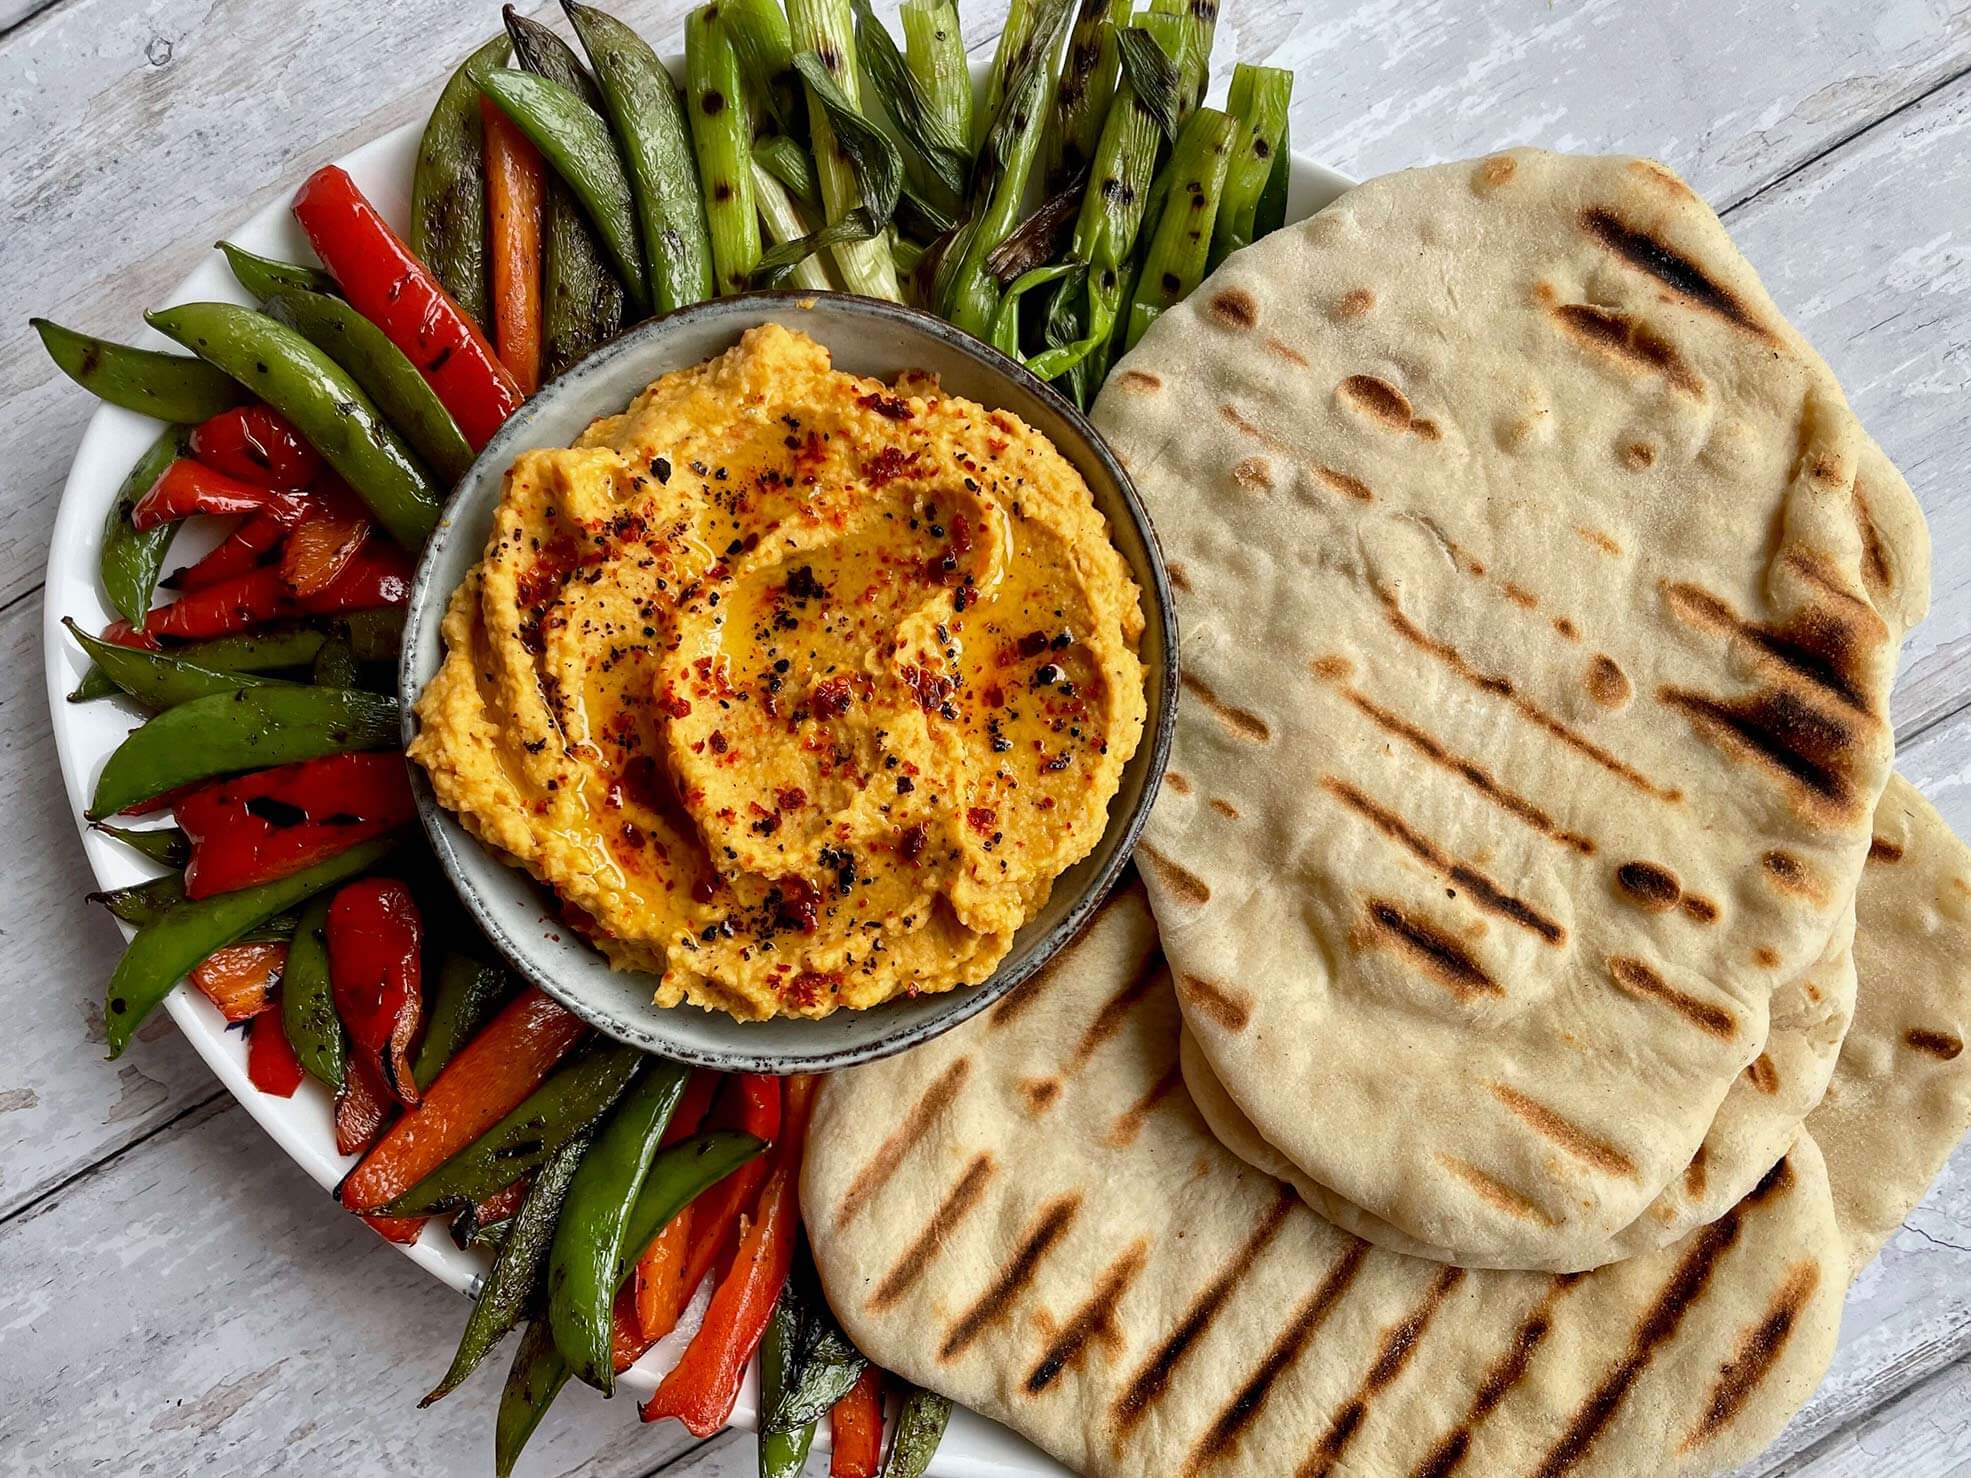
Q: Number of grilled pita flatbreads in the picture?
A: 4